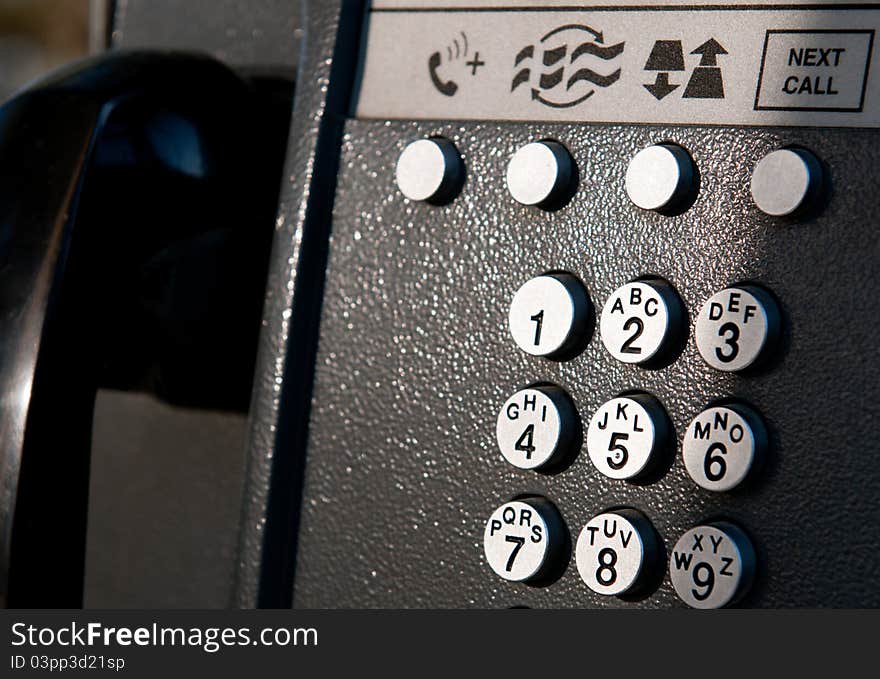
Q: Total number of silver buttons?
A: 13